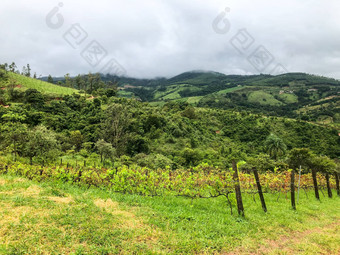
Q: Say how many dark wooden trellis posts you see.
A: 6